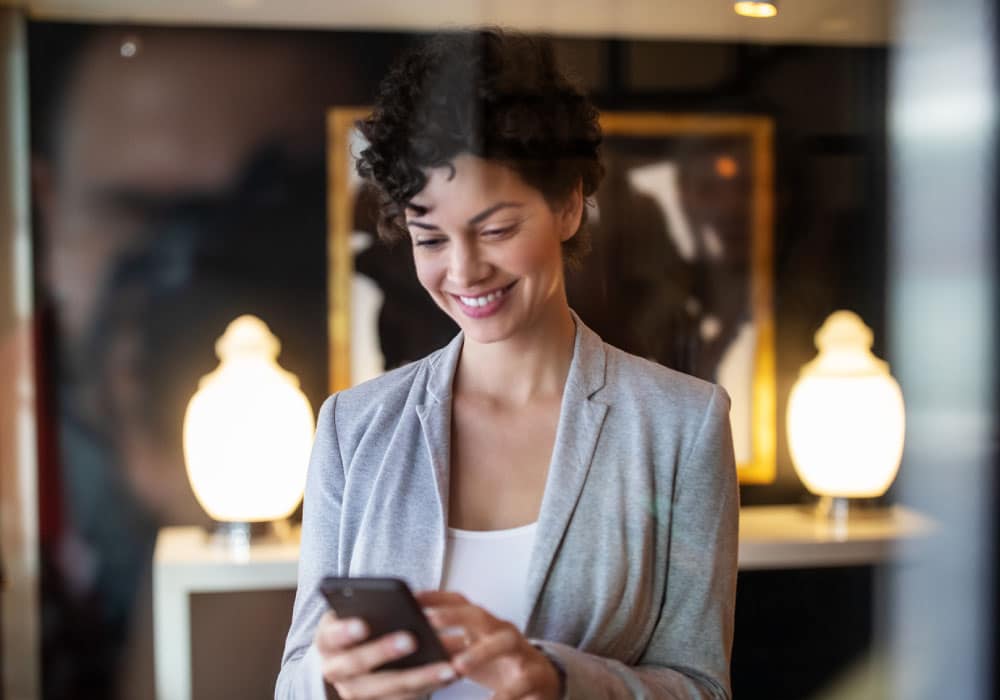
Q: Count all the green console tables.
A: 0